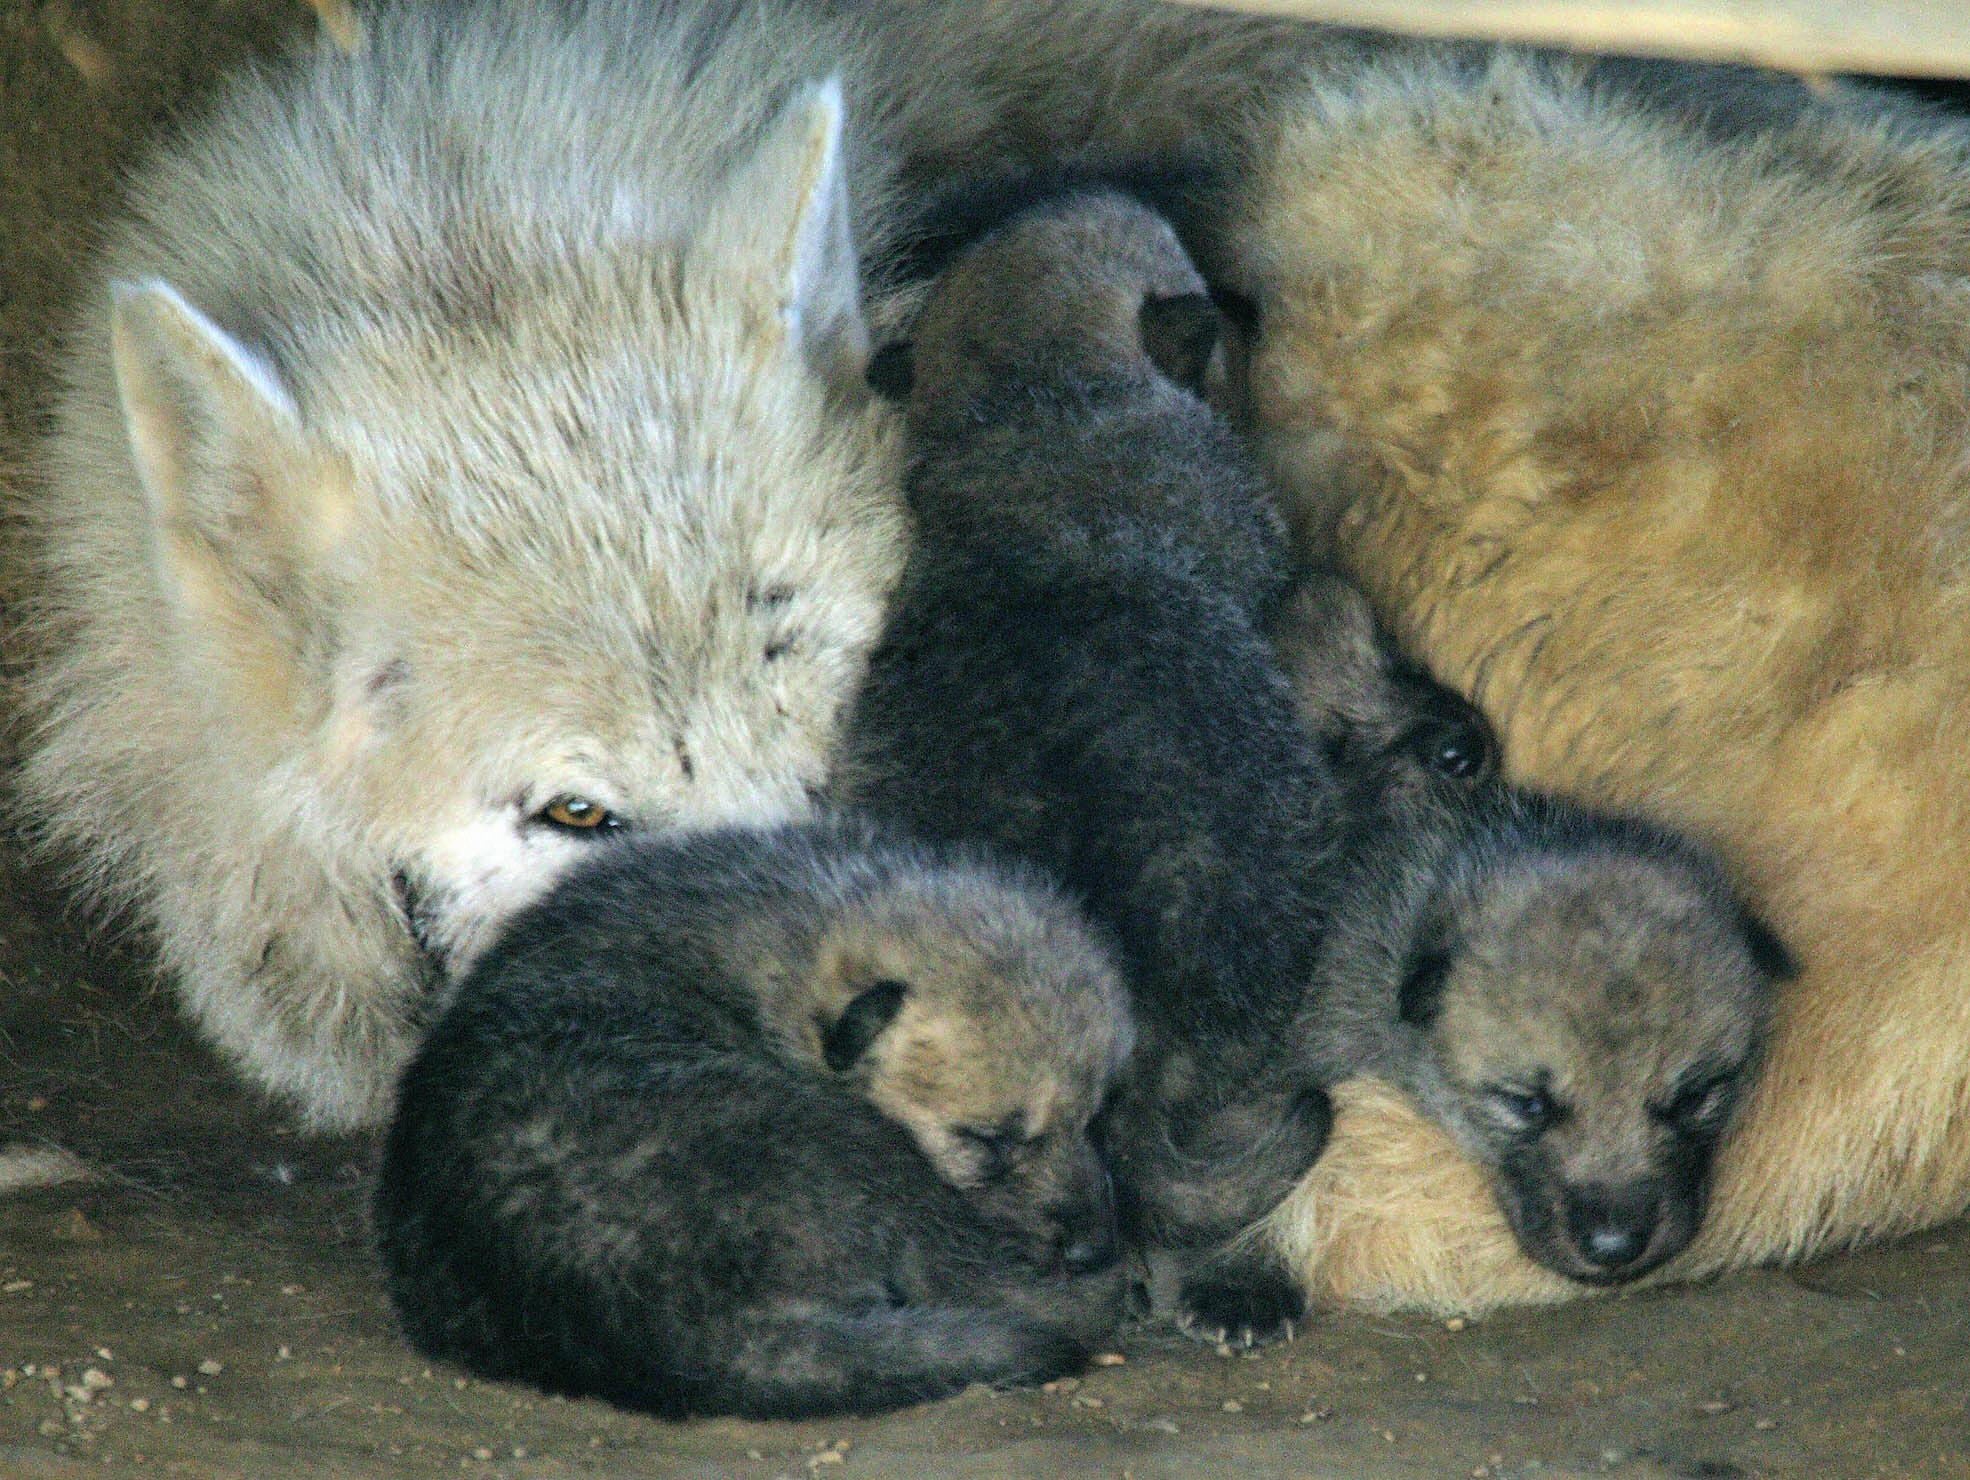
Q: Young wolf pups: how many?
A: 4